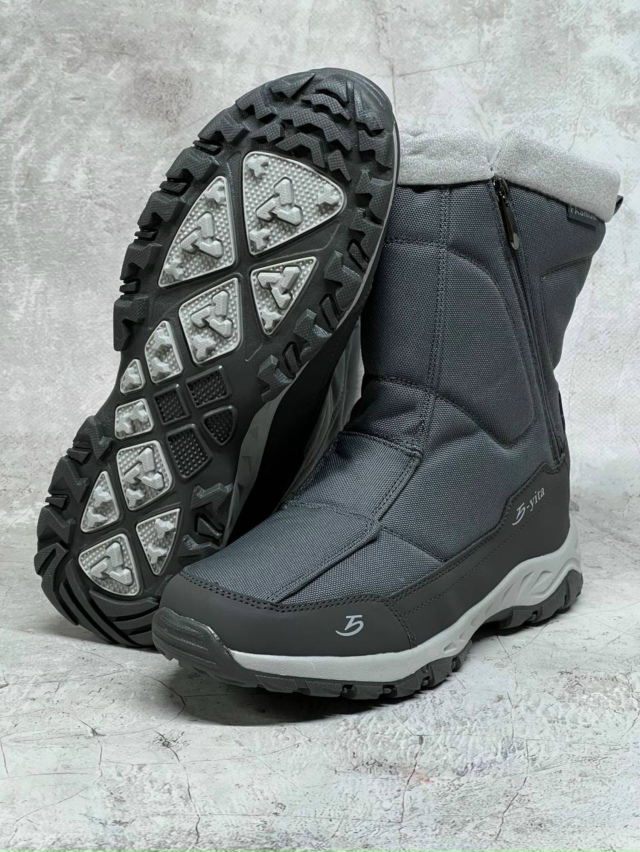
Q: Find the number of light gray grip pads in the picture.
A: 11